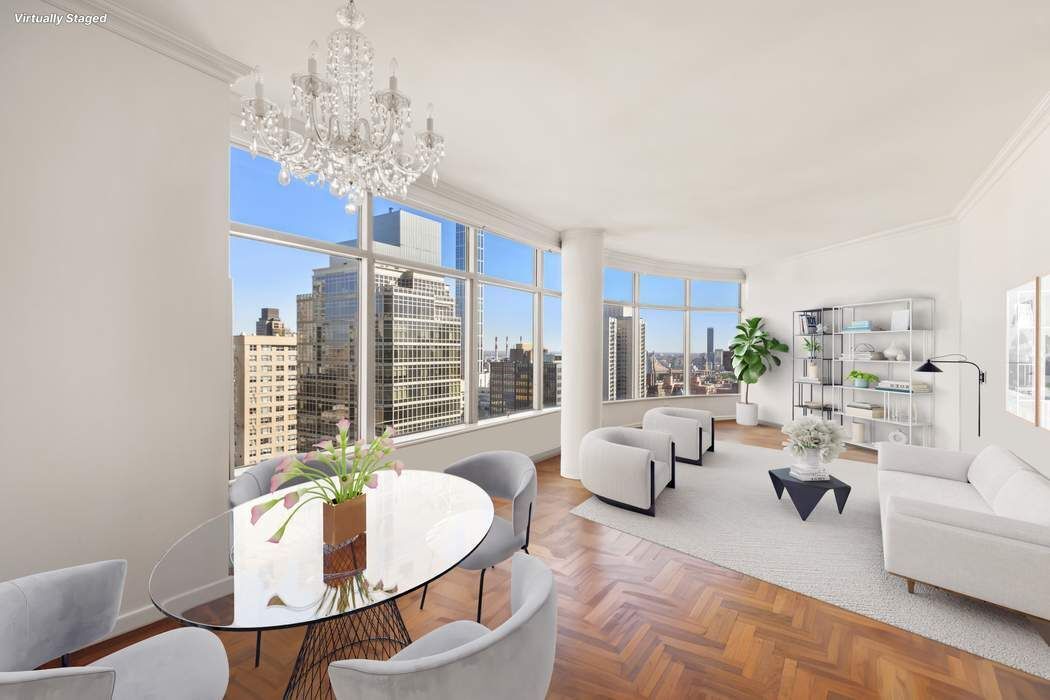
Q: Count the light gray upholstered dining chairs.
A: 4